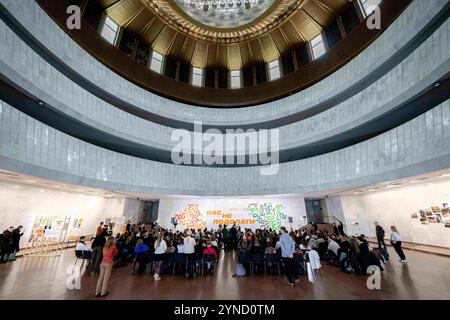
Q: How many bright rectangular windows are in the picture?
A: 7